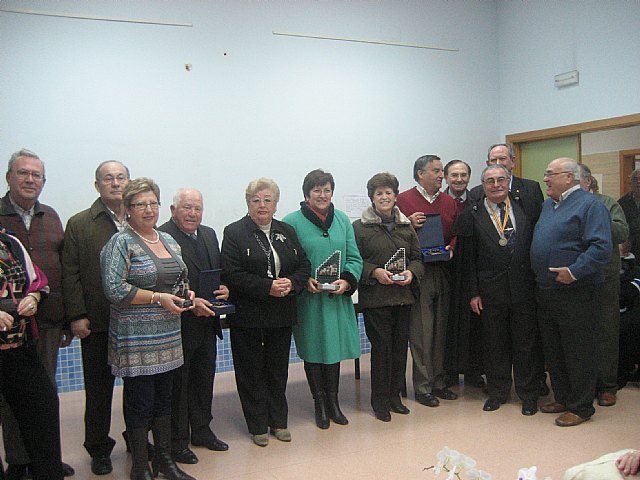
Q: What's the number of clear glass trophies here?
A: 3